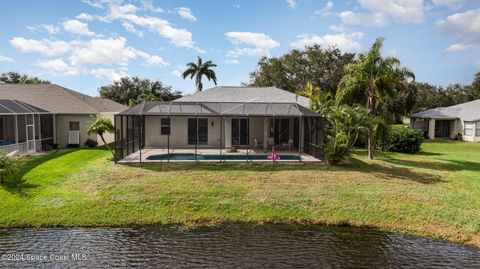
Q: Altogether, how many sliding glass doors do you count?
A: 3